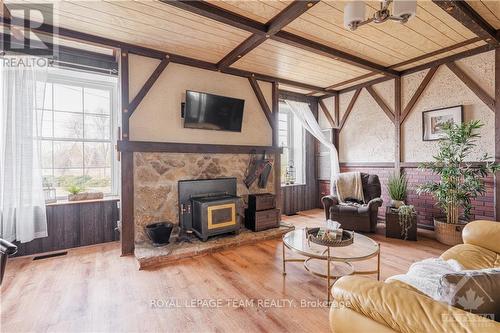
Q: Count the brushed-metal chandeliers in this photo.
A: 1